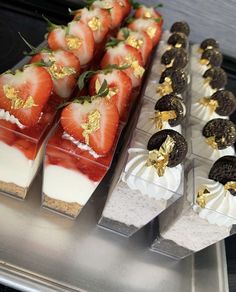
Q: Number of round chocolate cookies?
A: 12